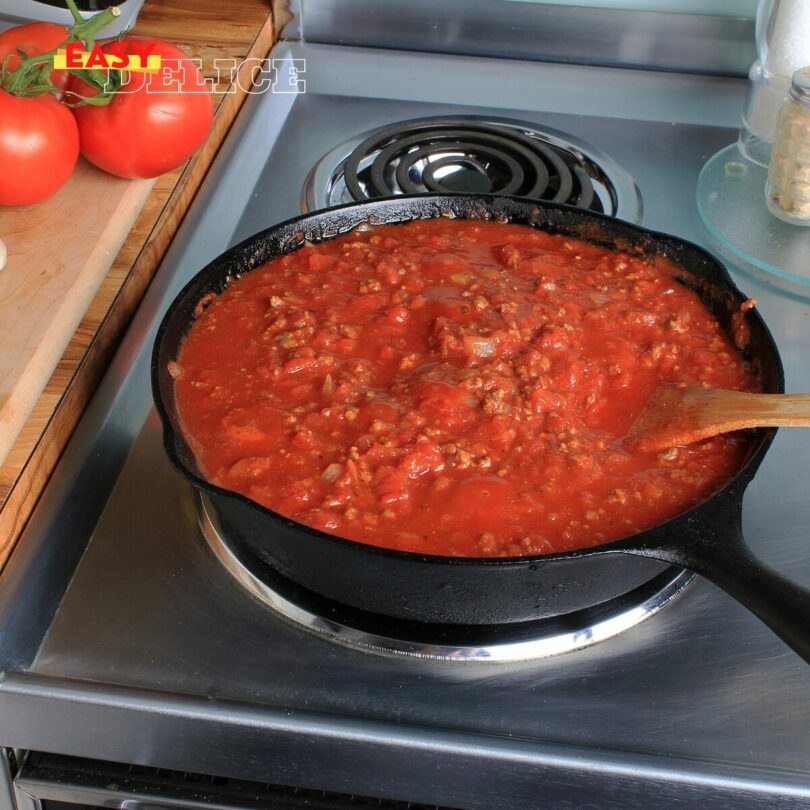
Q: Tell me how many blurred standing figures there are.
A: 0